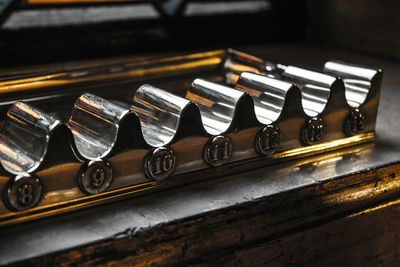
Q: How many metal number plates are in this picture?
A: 7